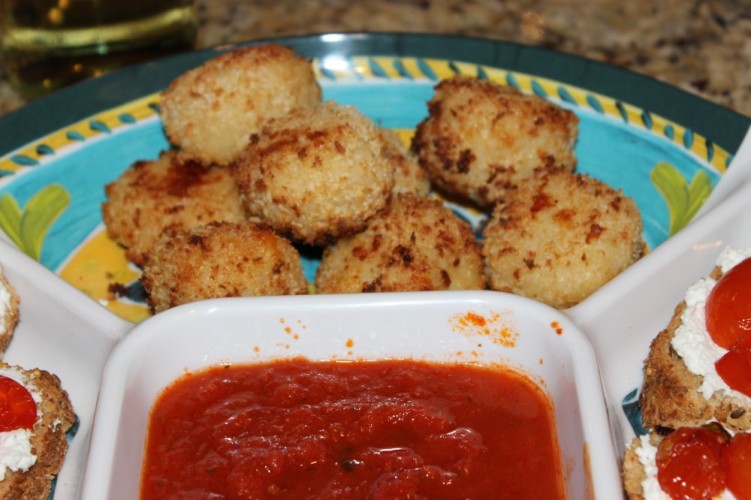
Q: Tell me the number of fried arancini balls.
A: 8